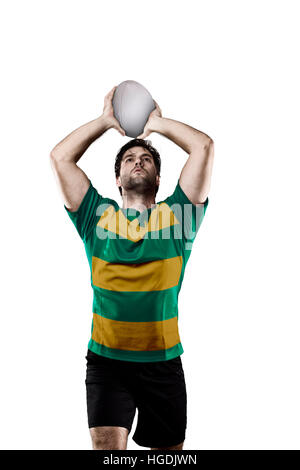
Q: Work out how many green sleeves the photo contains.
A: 2